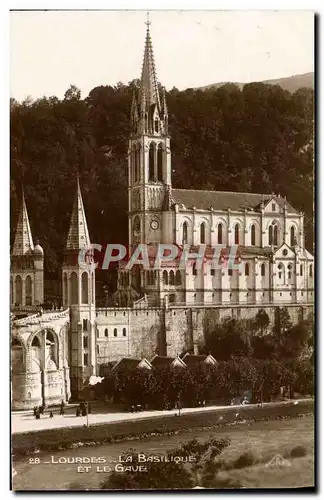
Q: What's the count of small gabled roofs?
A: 3